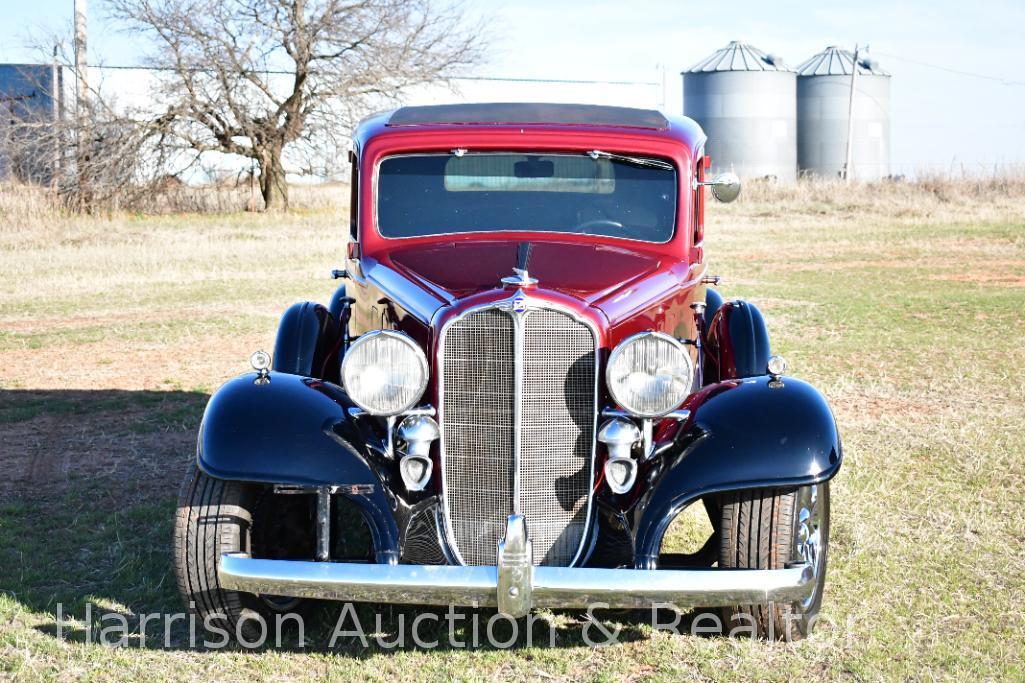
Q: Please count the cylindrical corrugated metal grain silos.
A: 2